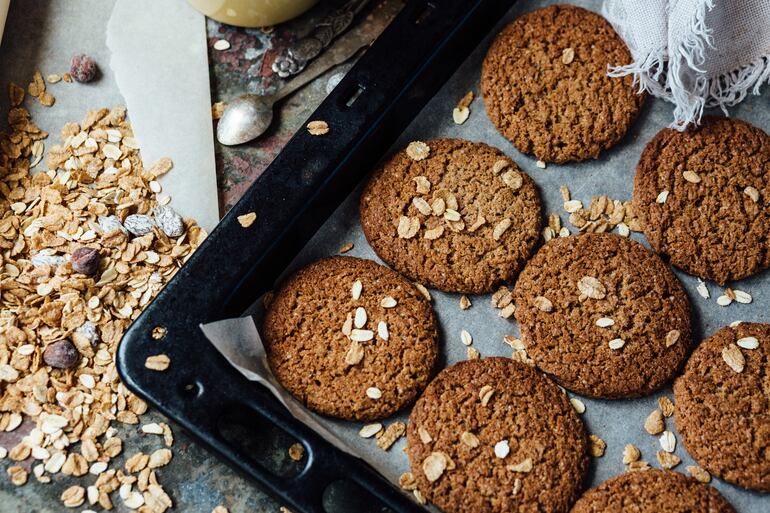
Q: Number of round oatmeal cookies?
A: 8